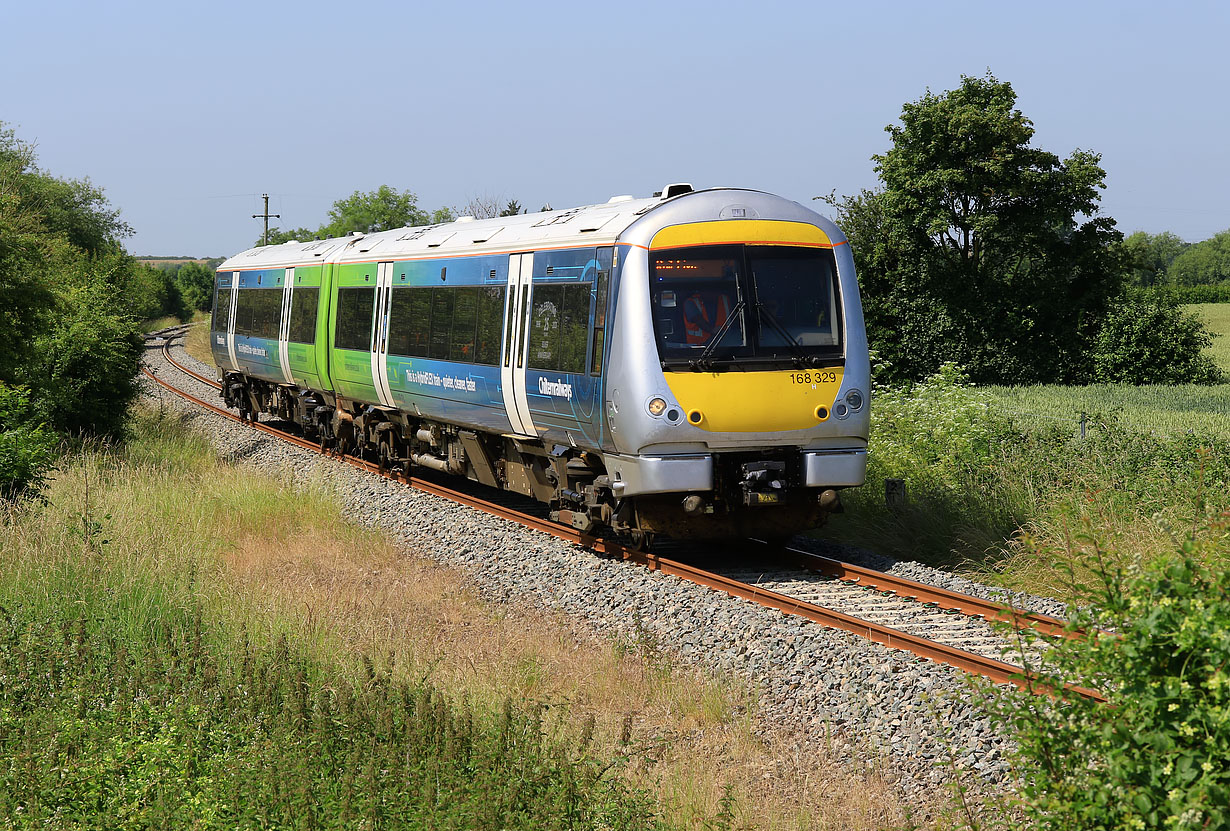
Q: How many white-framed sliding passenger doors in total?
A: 4